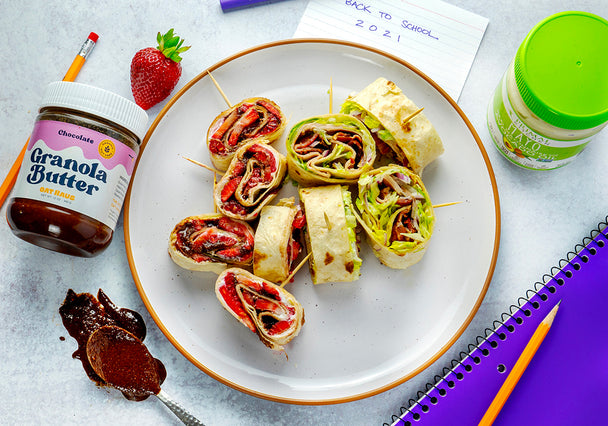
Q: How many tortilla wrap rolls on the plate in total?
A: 9